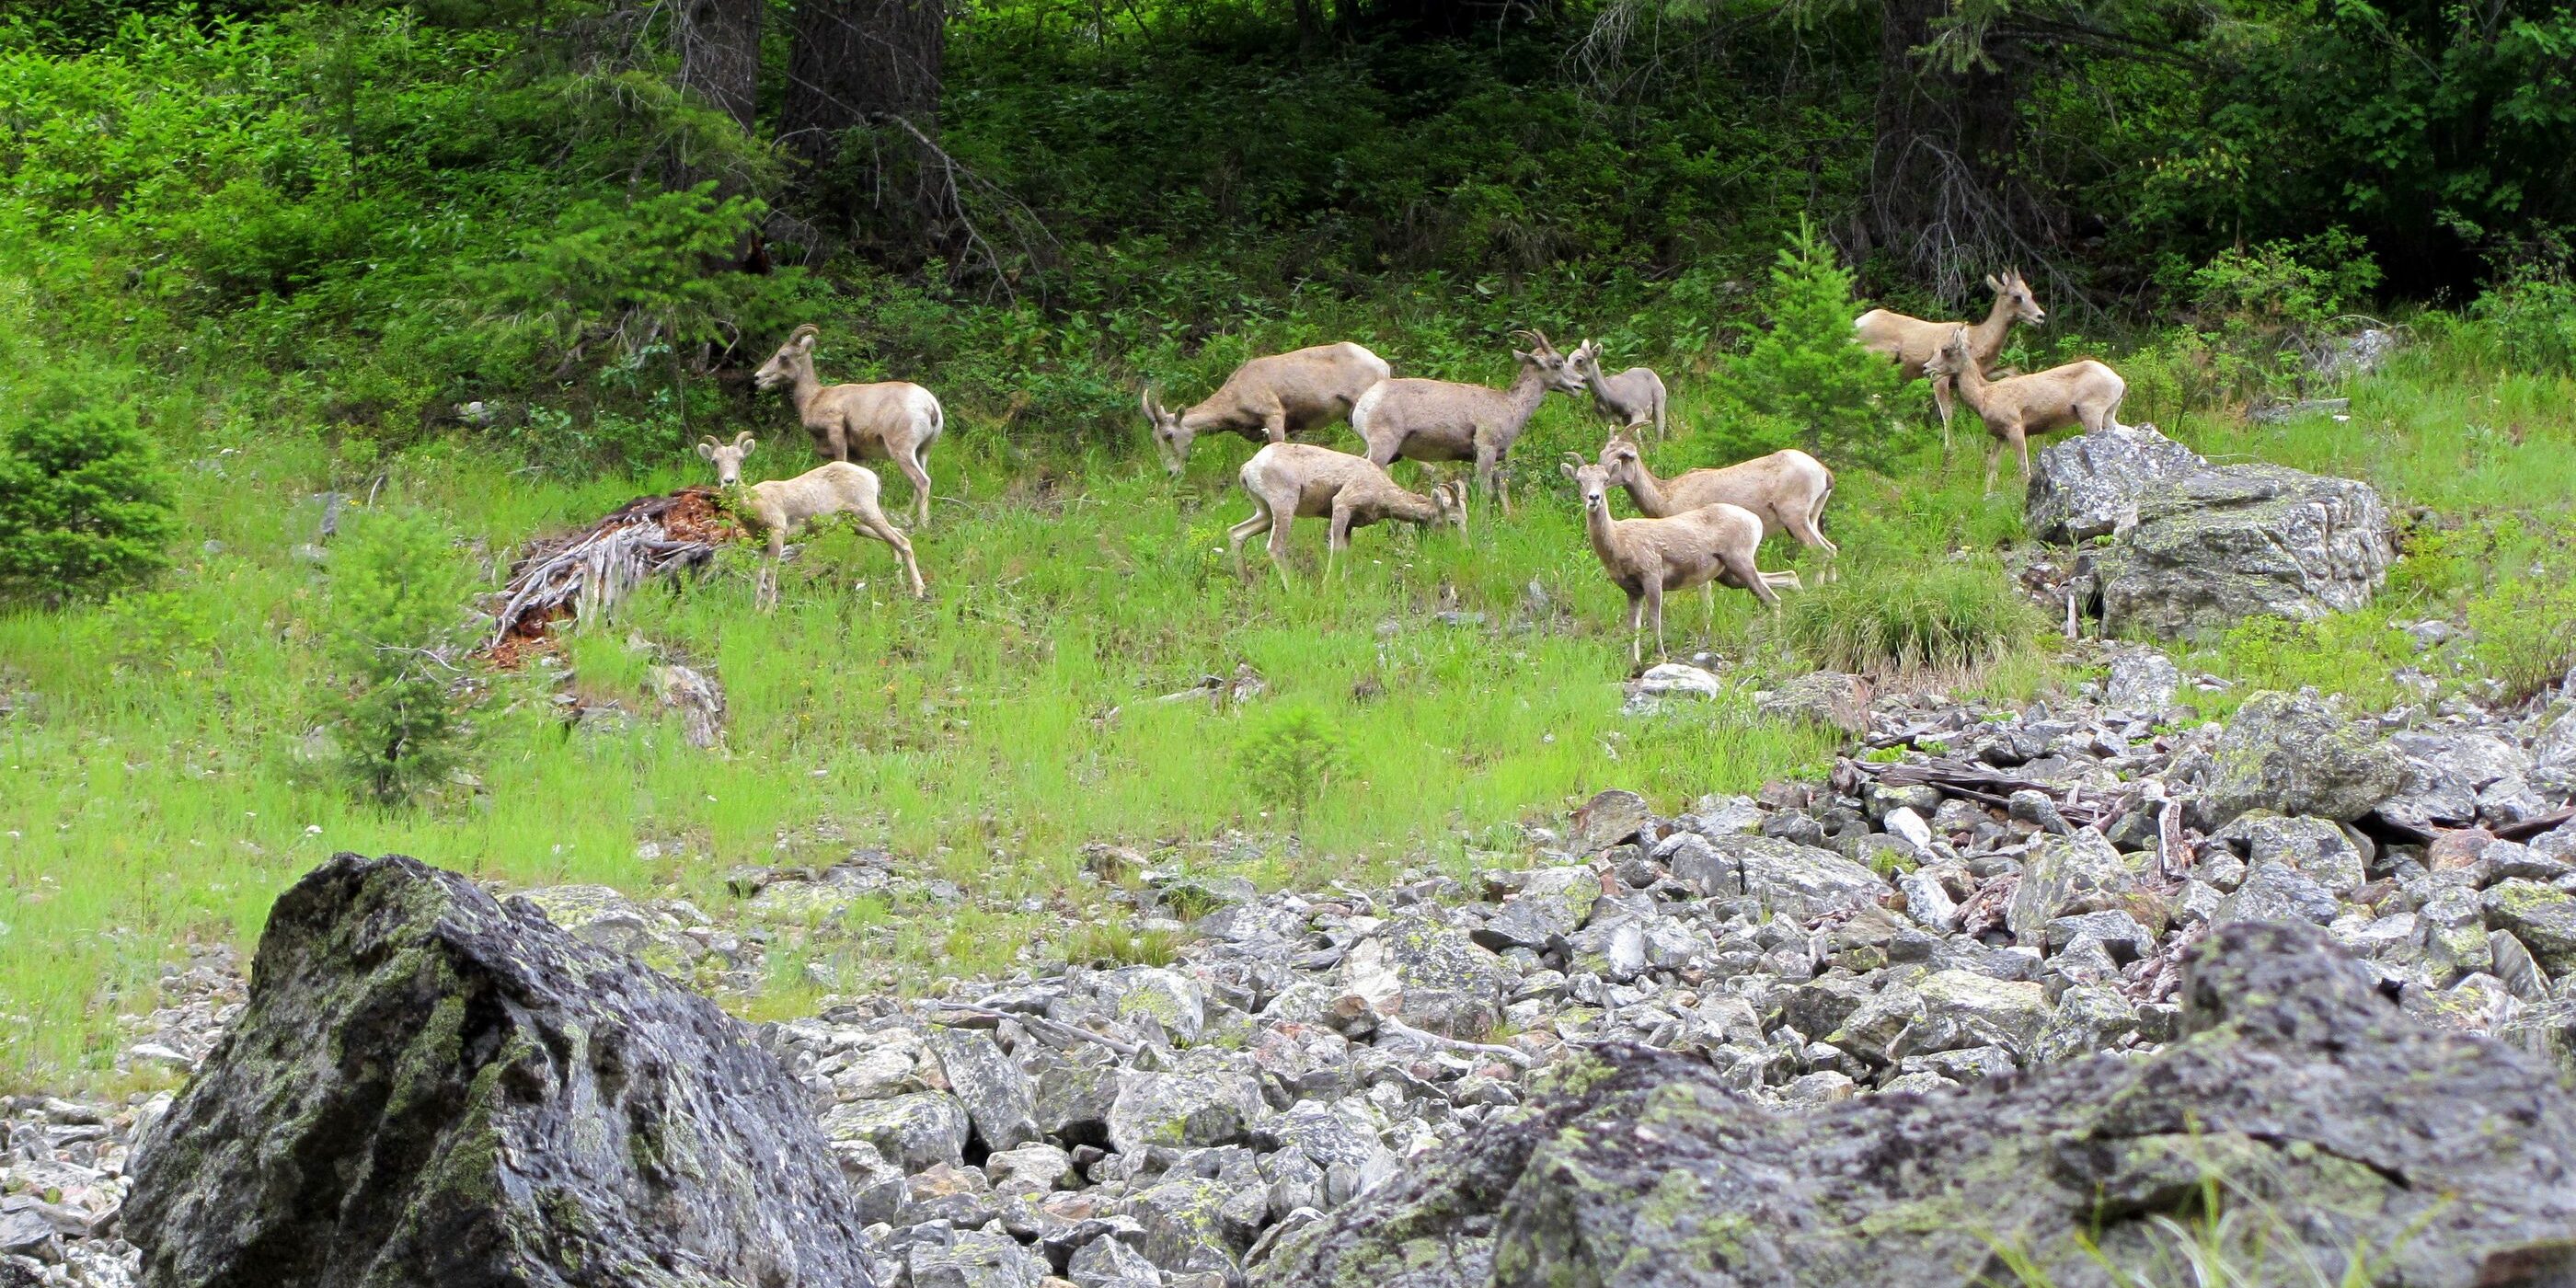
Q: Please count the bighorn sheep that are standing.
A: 10